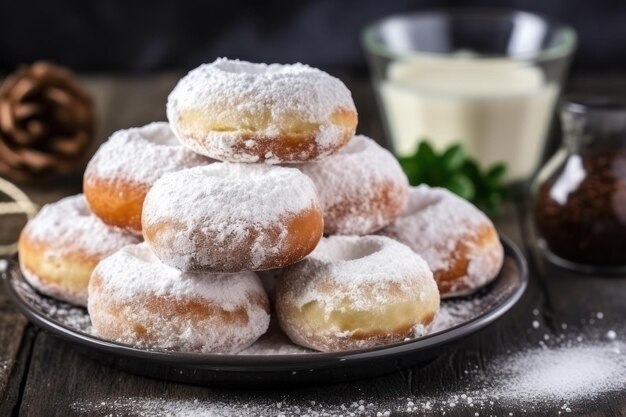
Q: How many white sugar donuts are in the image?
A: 8